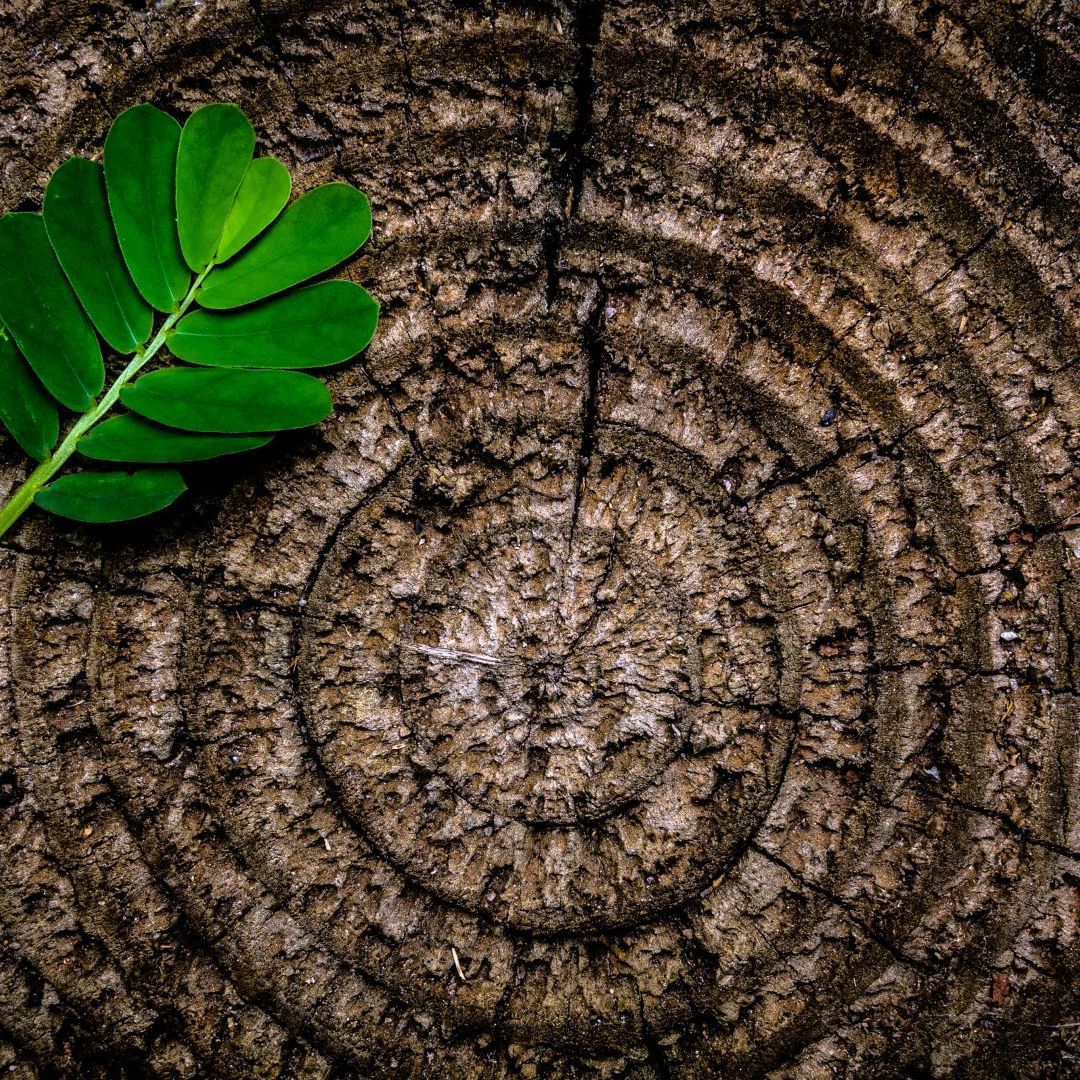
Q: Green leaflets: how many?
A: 11